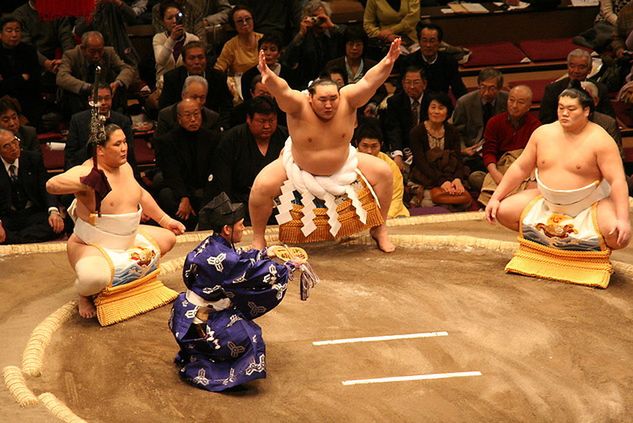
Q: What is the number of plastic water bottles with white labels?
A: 0